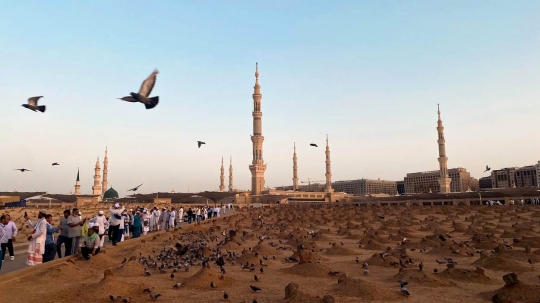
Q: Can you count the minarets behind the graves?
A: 9